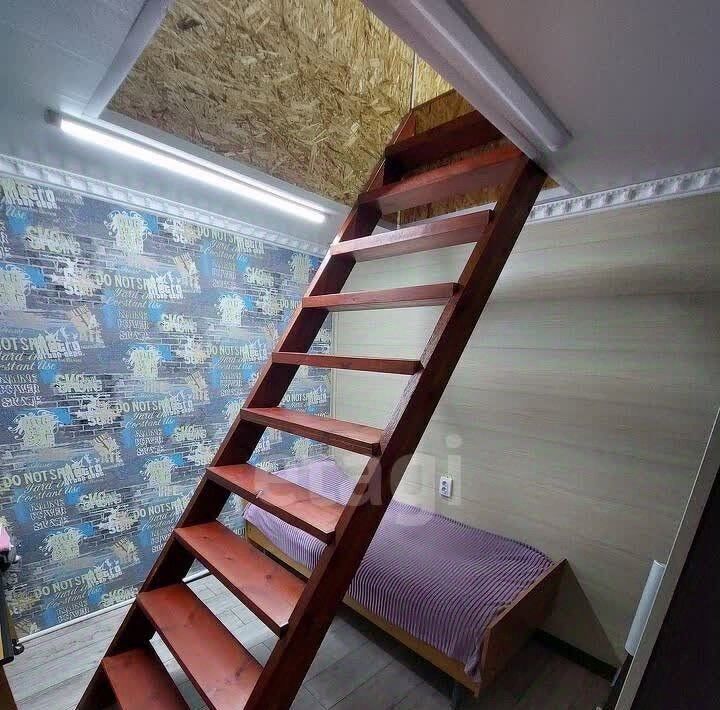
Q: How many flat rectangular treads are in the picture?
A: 10